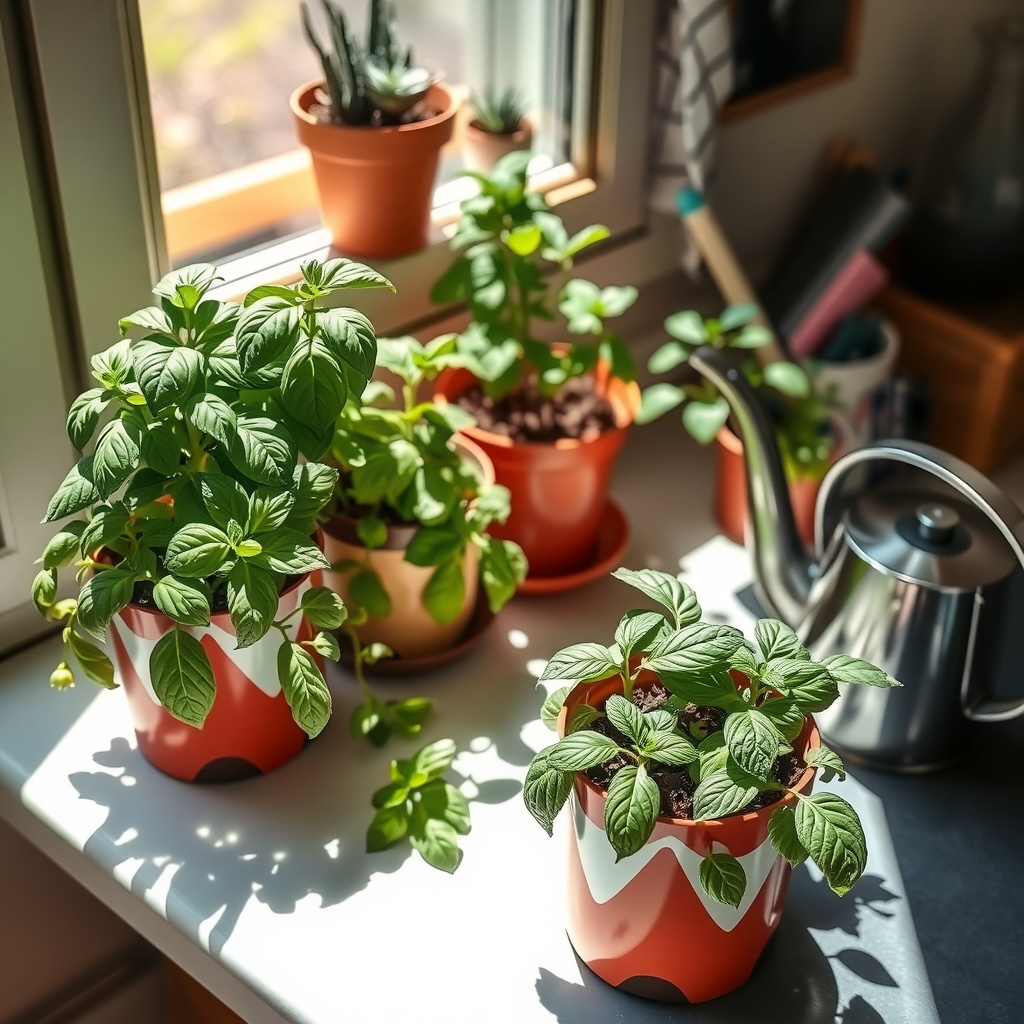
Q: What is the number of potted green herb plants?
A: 5